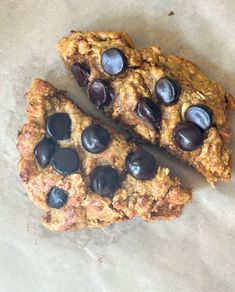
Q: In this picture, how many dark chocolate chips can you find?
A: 14